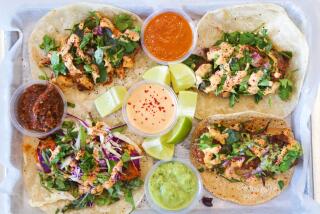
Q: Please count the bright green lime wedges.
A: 6